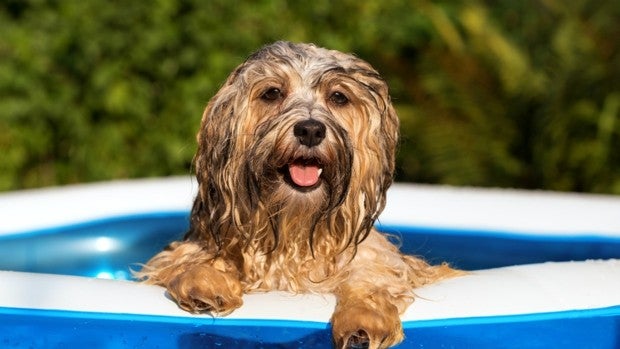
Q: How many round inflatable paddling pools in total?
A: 1